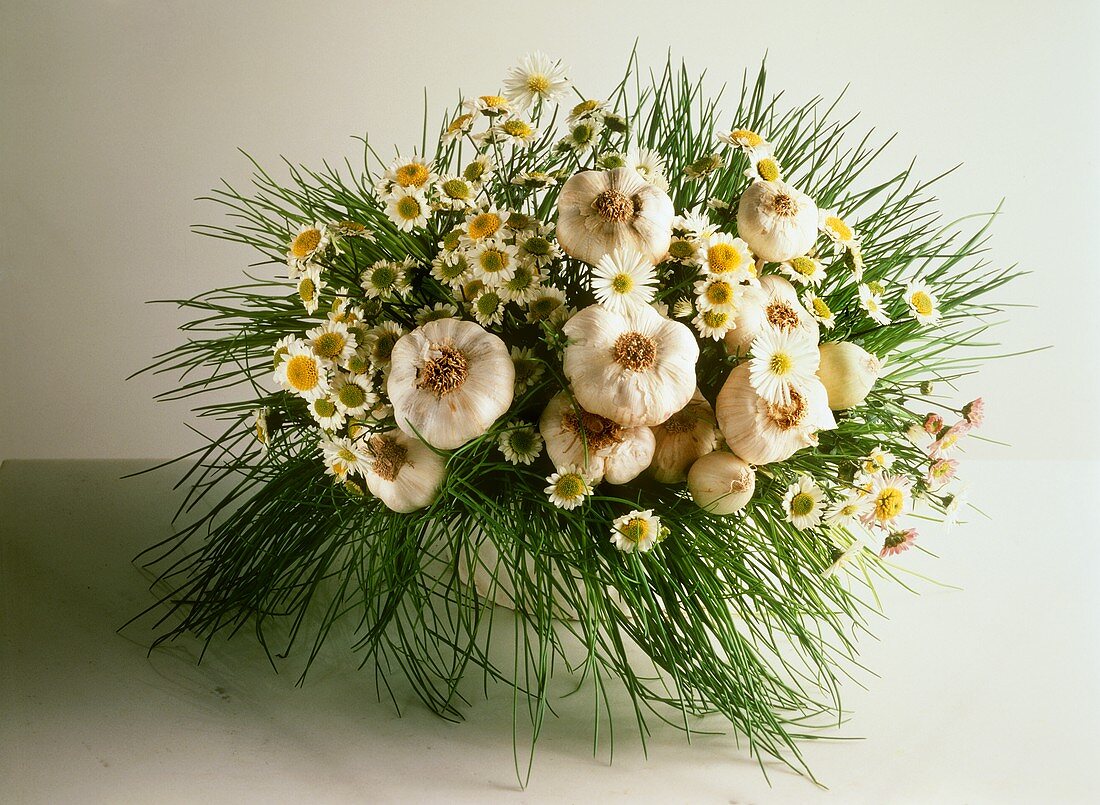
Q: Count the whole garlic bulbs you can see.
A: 9